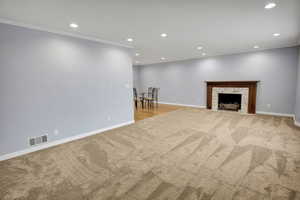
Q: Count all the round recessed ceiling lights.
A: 11